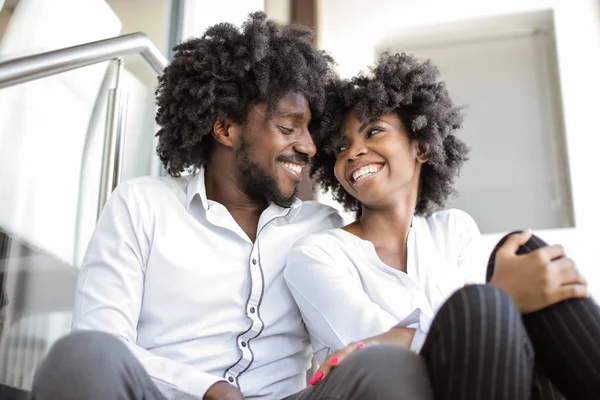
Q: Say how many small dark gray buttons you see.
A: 4